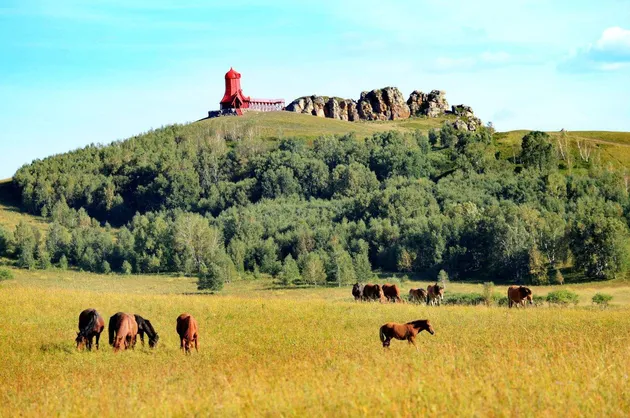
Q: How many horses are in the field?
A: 11